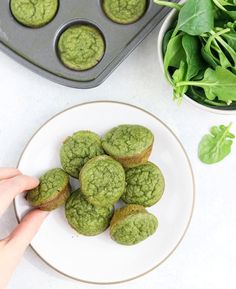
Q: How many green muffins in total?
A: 10